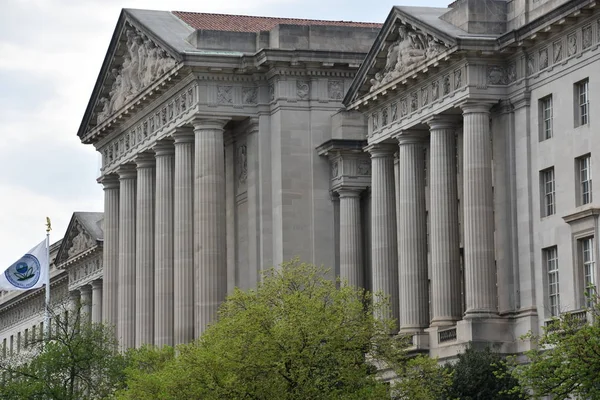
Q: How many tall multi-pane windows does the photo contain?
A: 6